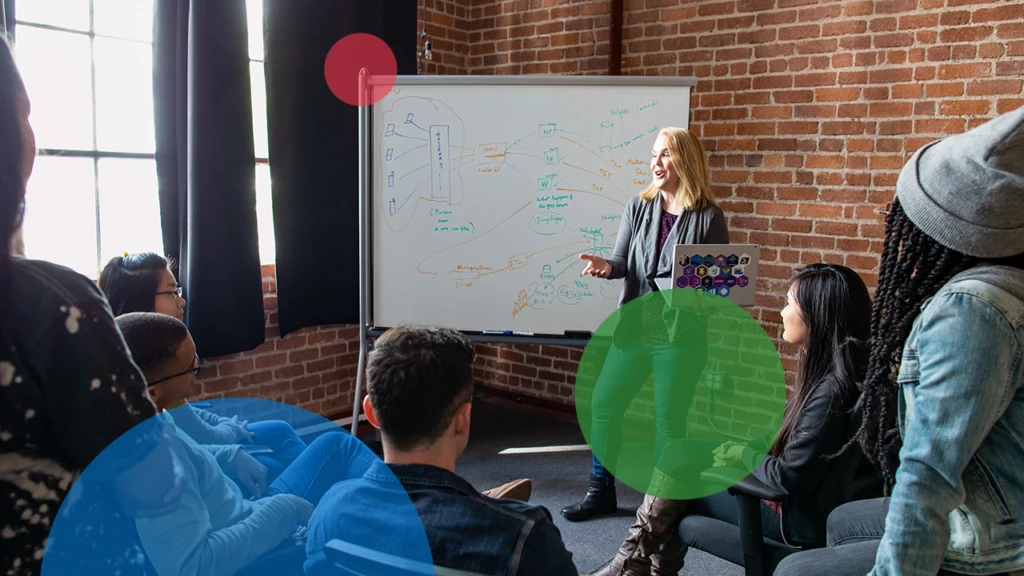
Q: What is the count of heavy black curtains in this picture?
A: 2